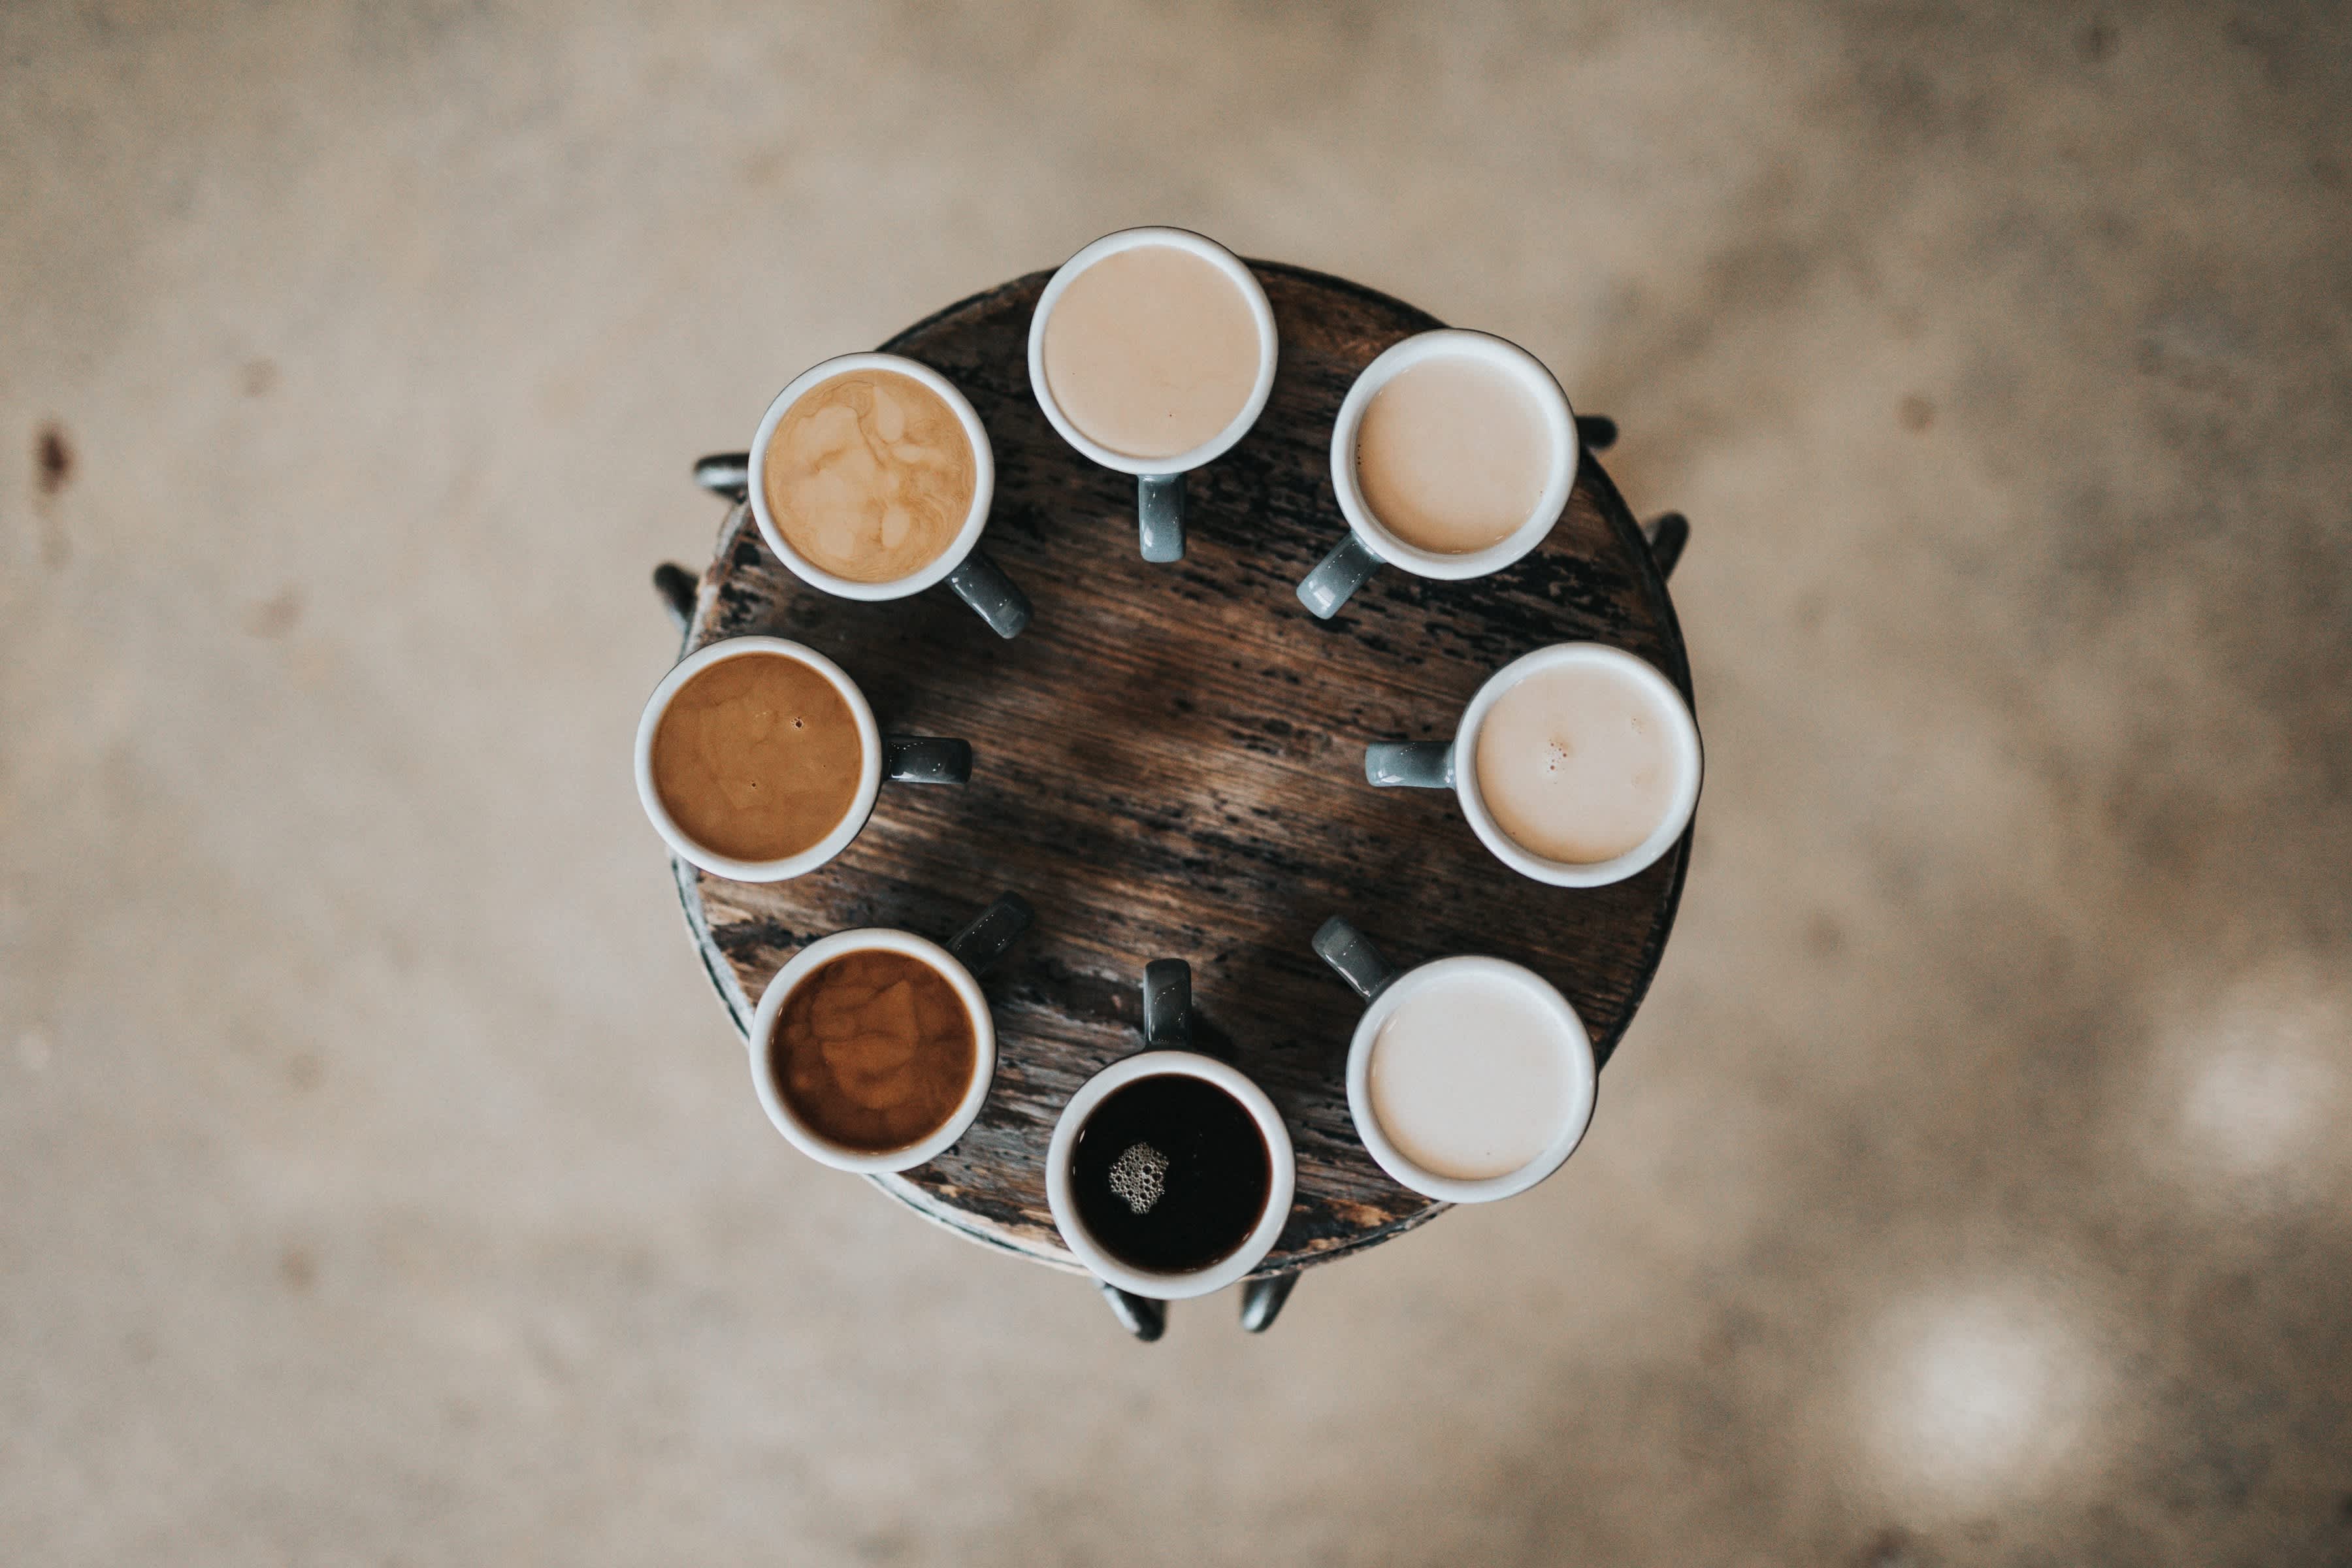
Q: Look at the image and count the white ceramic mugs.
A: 8